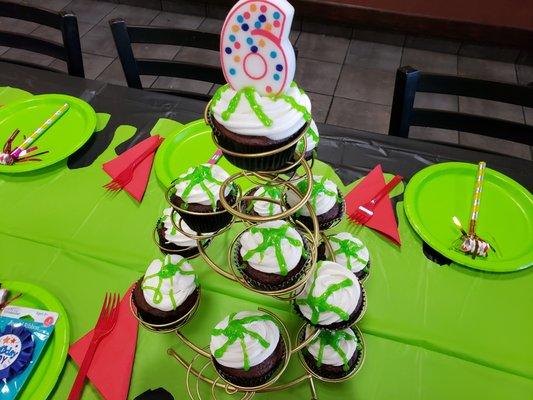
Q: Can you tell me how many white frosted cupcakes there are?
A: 12